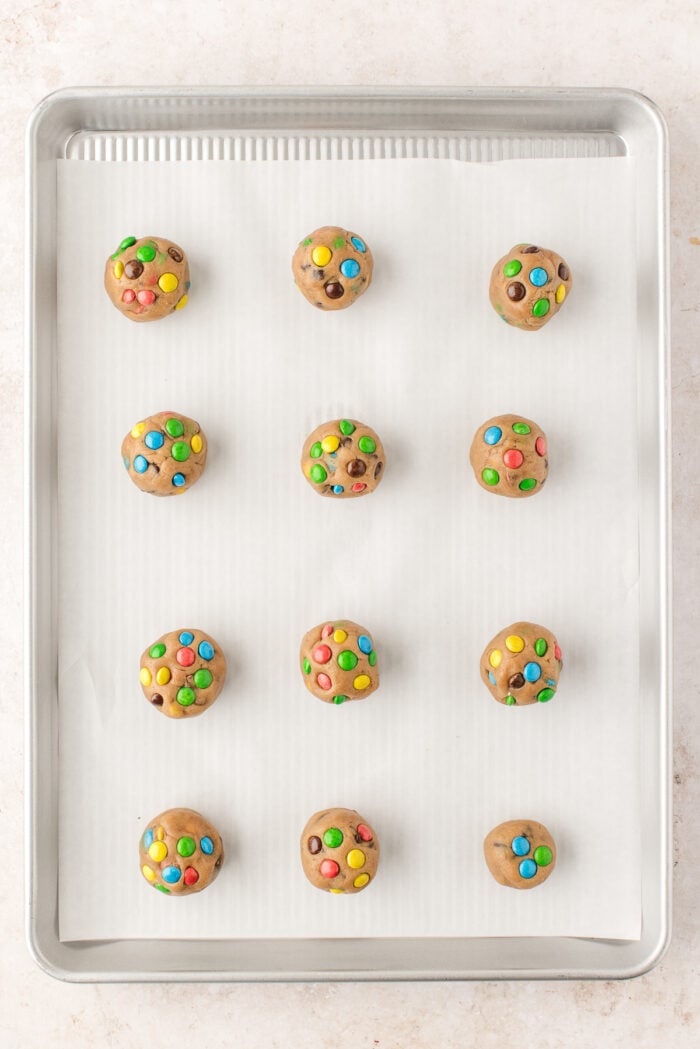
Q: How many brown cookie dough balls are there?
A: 12